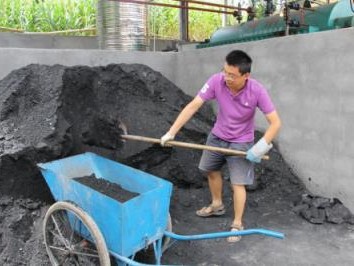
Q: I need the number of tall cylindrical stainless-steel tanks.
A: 1